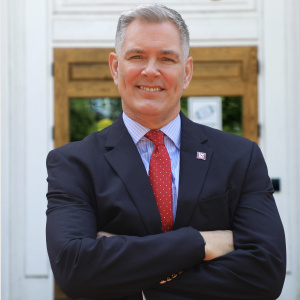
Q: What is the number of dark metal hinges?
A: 4